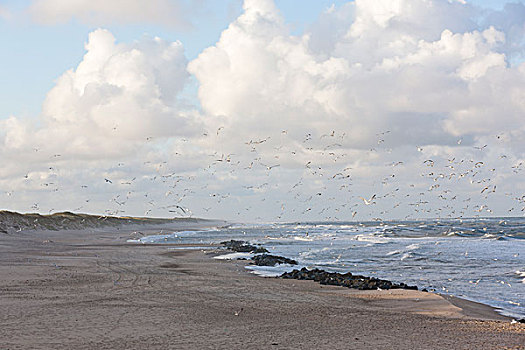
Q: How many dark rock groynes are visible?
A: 3